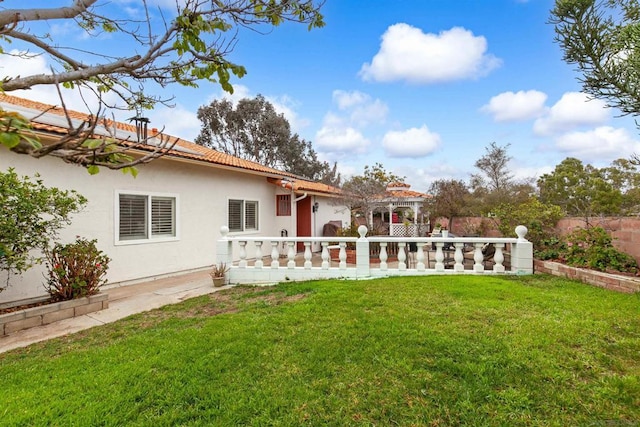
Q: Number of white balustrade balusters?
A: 14